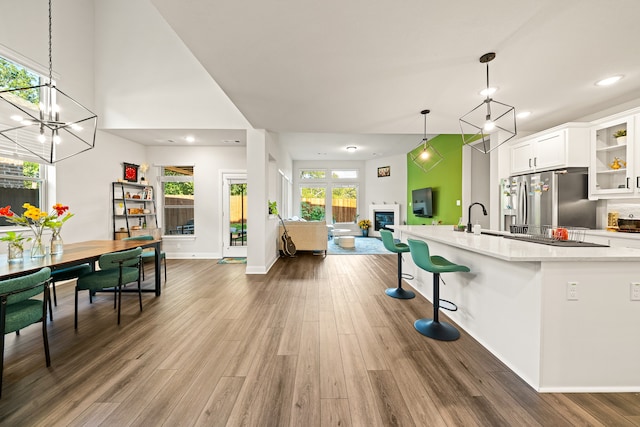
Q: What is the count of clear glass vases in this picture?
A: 3